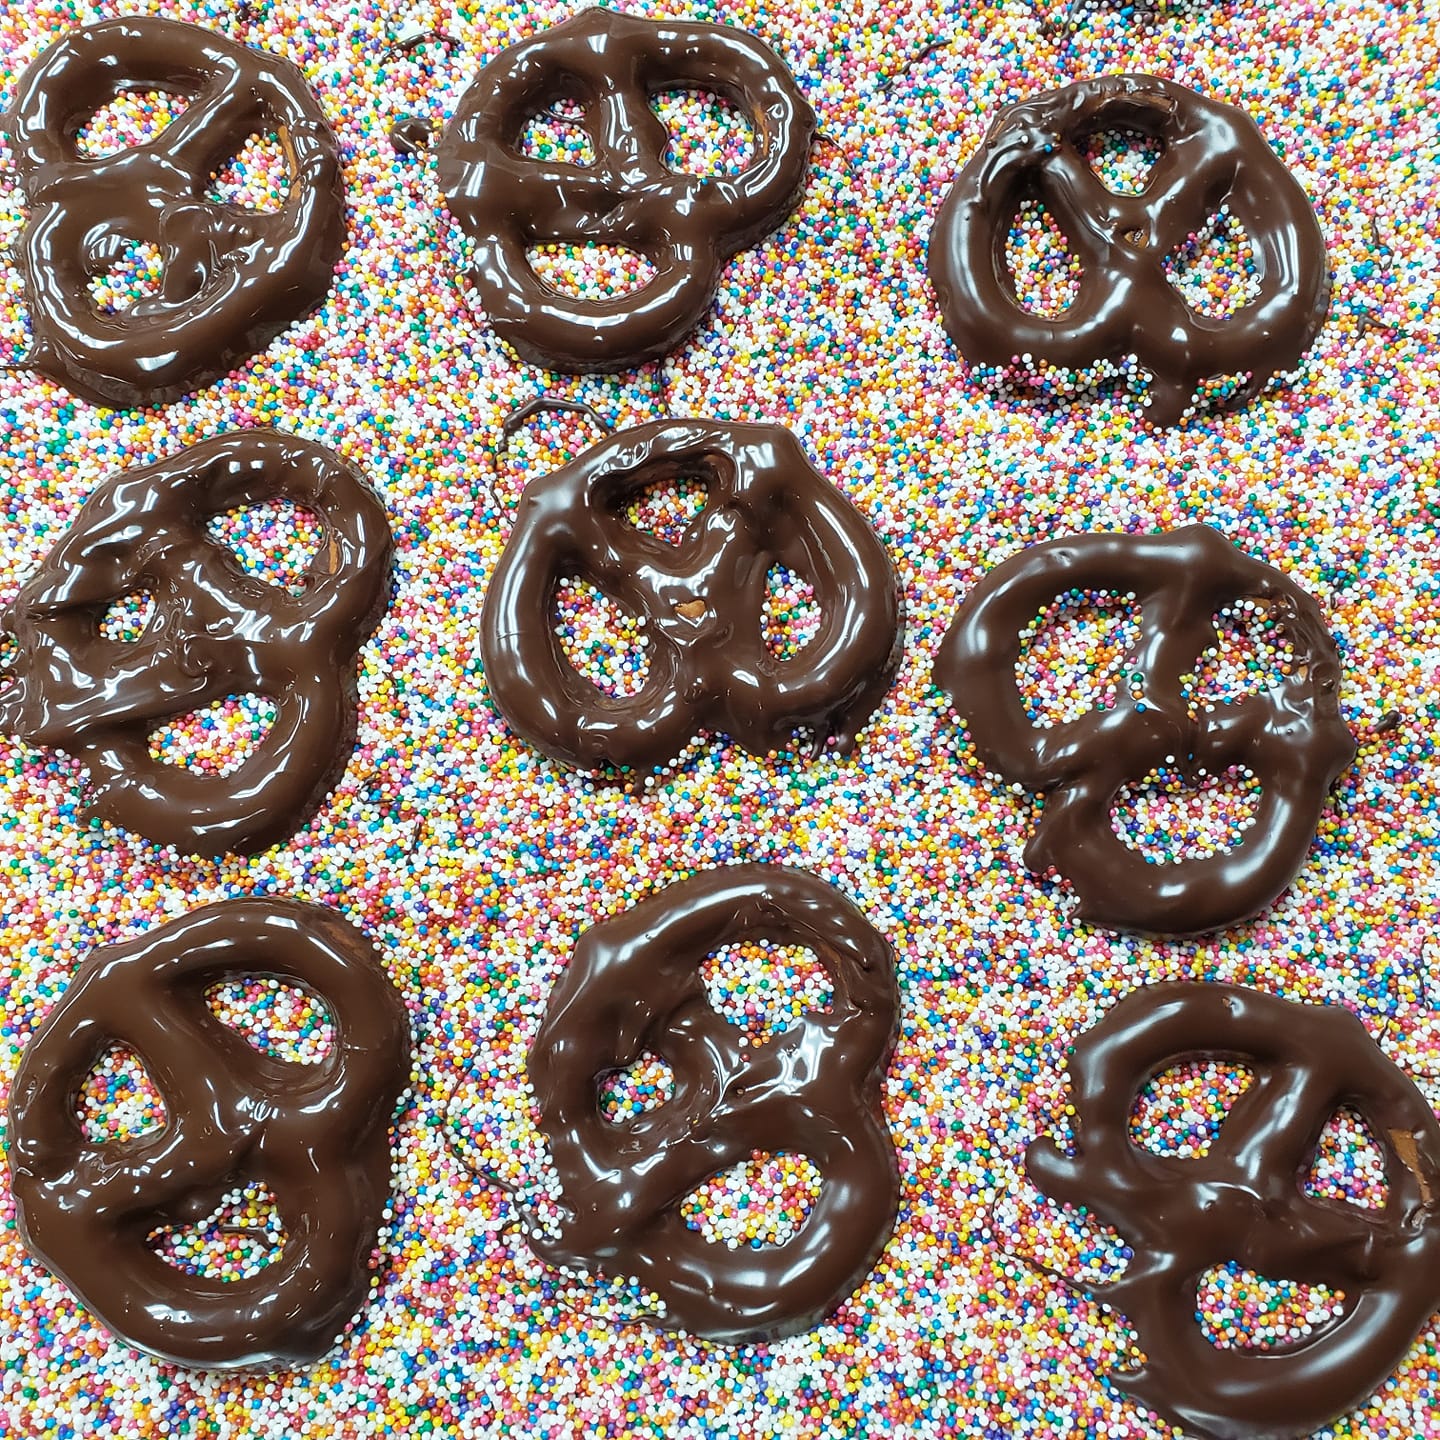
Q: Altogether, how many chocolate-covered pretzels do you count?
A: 9